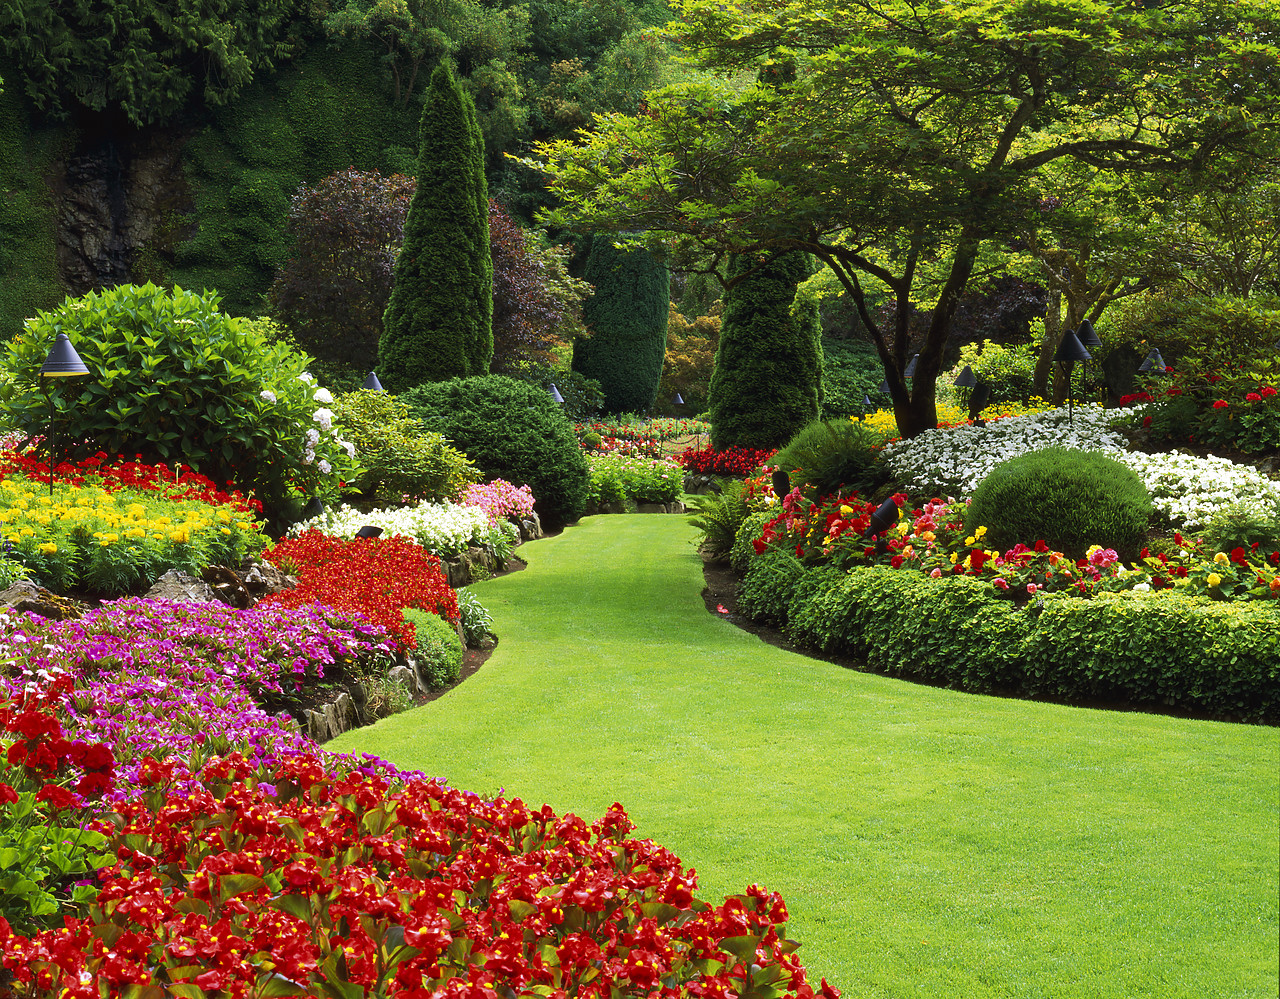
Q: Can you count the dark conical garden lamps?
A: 11